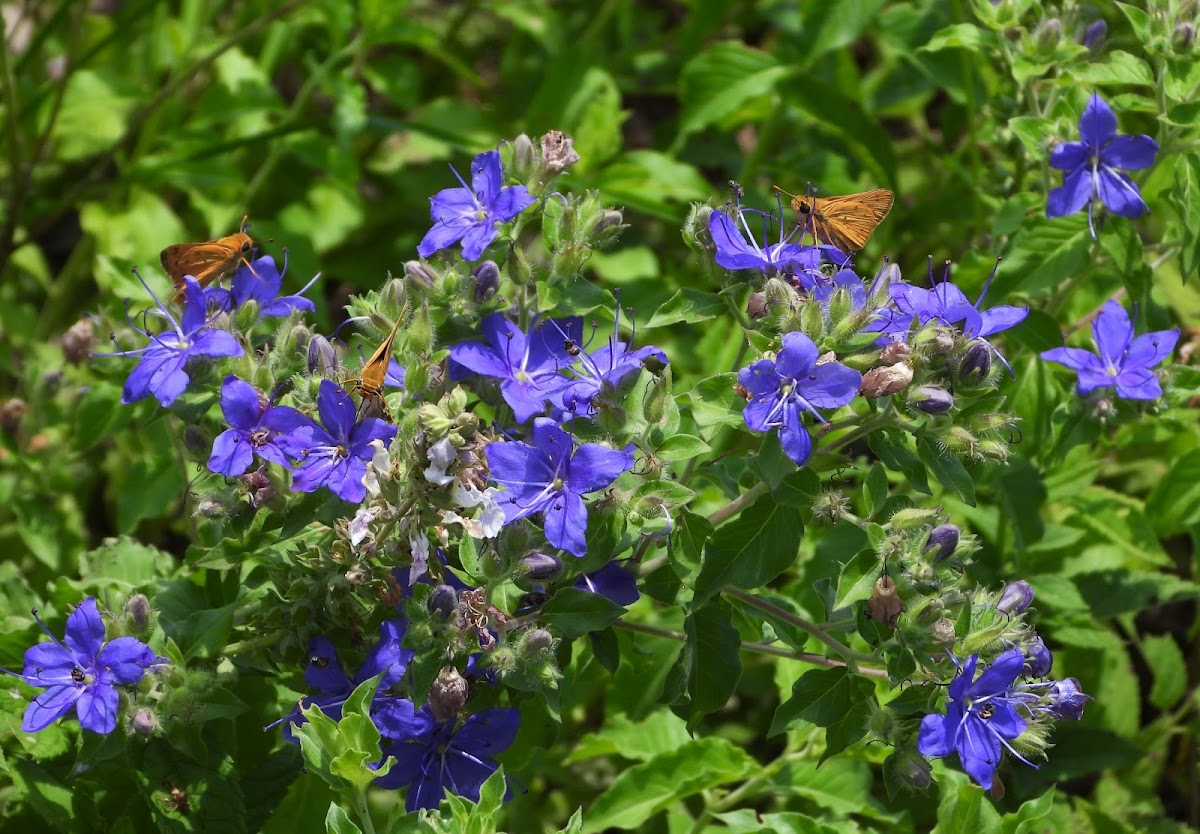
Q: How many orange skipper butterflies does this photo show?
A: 3